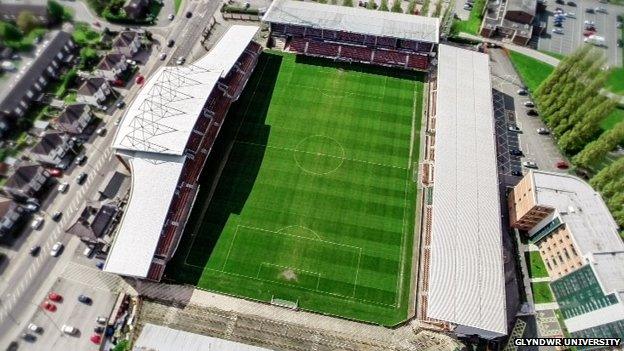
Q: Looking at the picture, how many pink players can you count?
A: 0